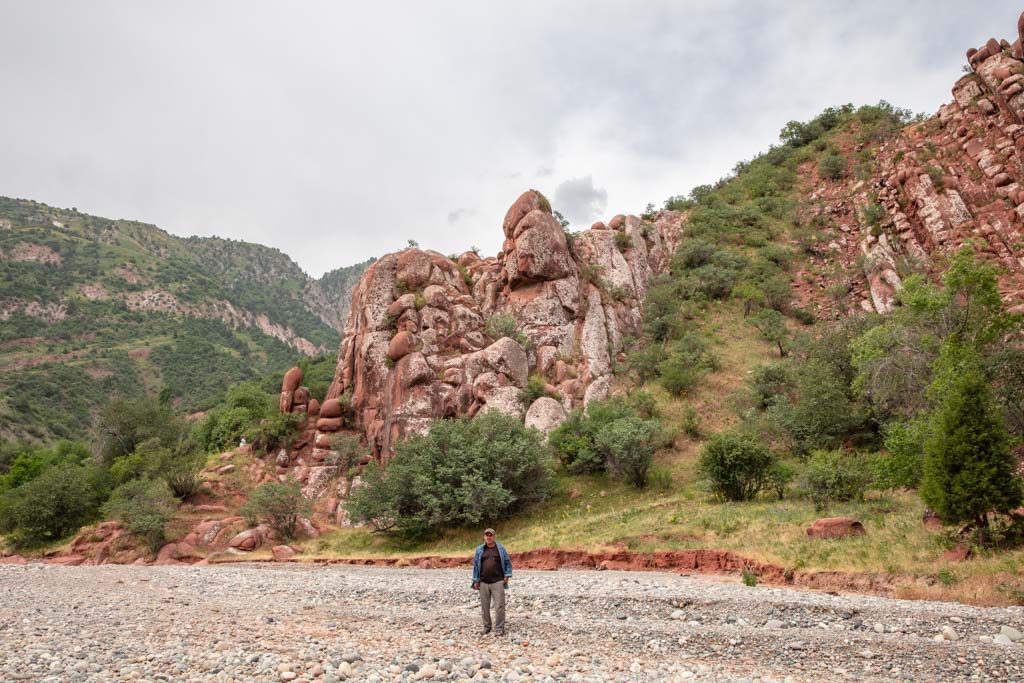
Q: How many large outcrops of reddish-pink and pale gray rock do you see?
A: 2